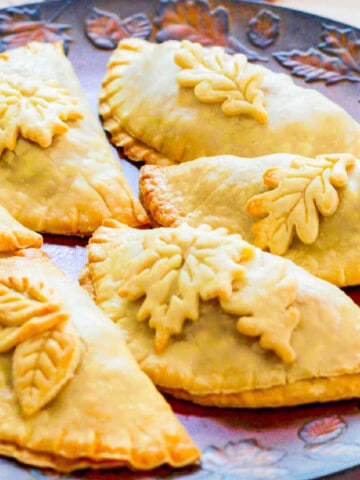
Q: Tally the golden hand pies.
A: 6